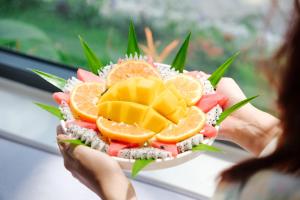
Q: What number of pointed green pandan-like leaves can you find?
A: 10